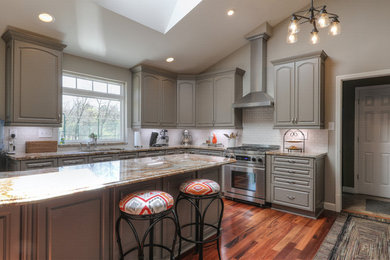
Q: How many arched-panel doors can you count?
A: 8